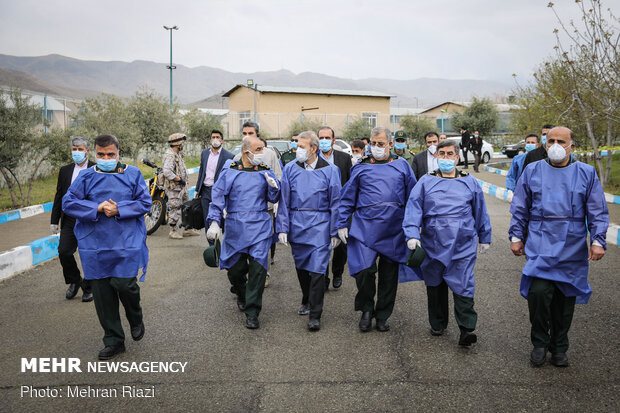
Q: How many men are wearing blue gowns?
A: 7